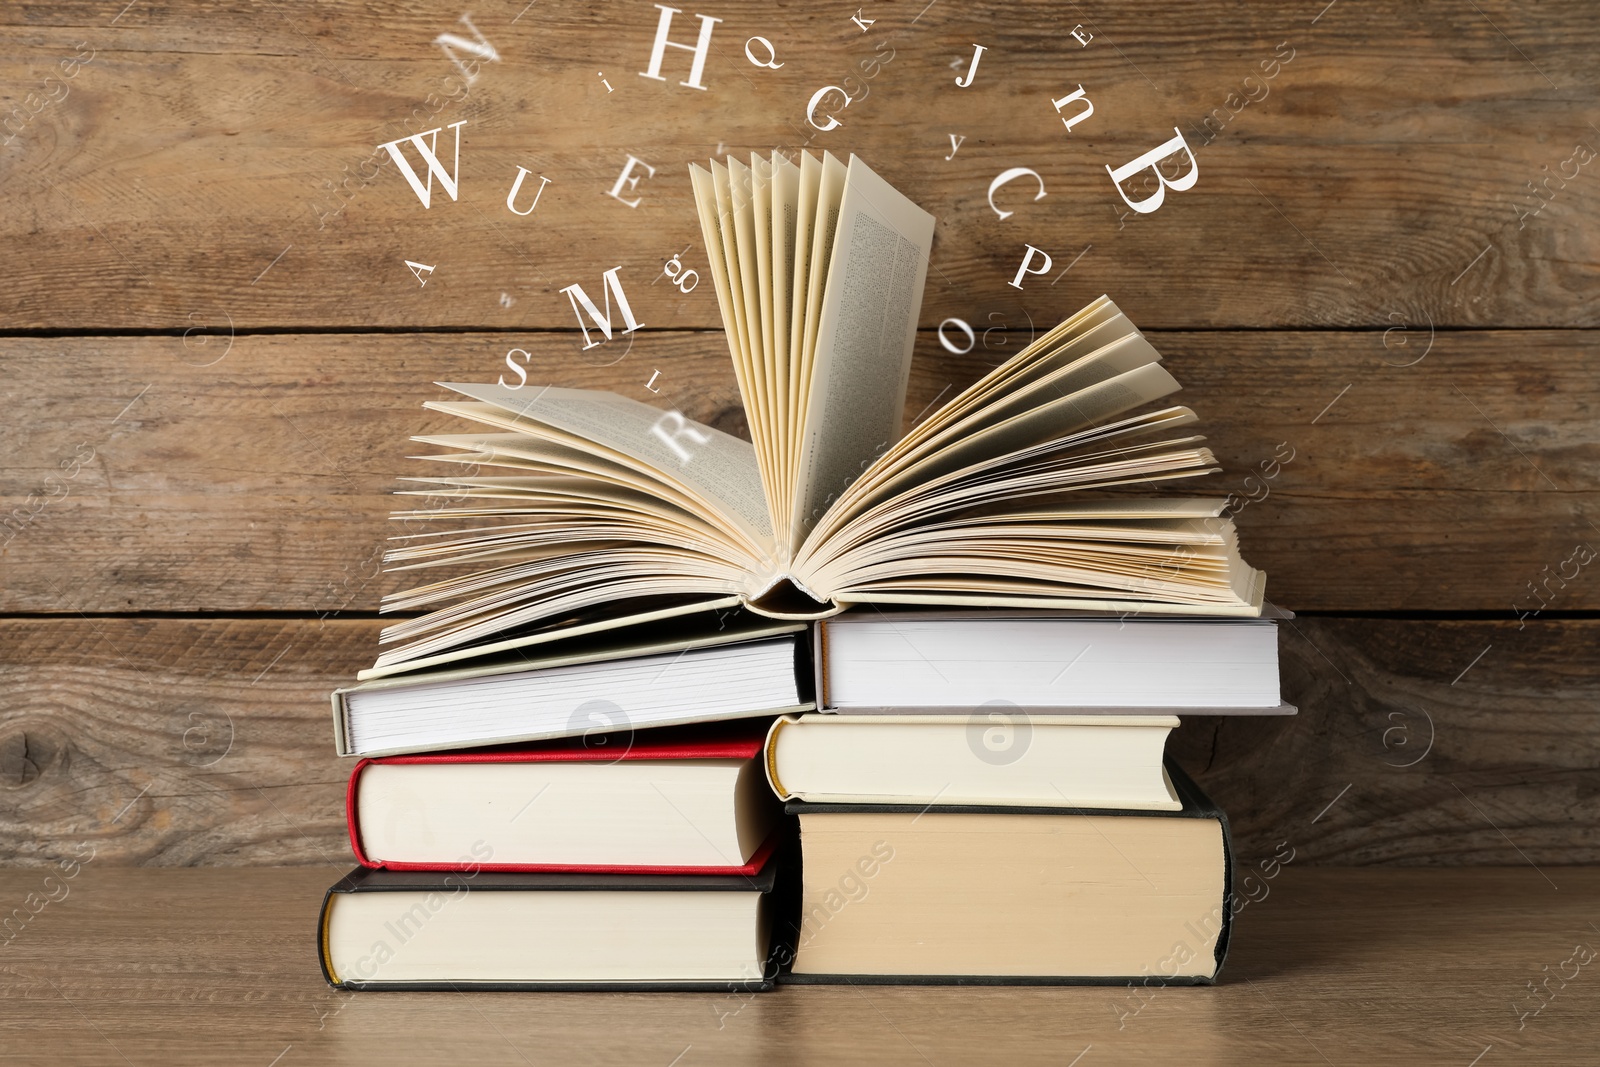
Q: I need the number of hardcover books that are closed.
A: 6